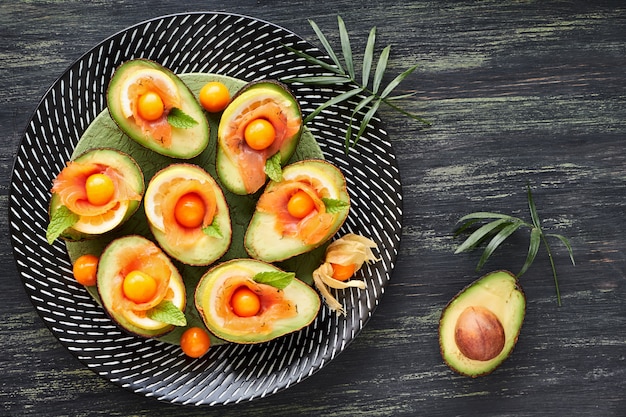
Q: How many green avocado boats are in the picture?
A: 7